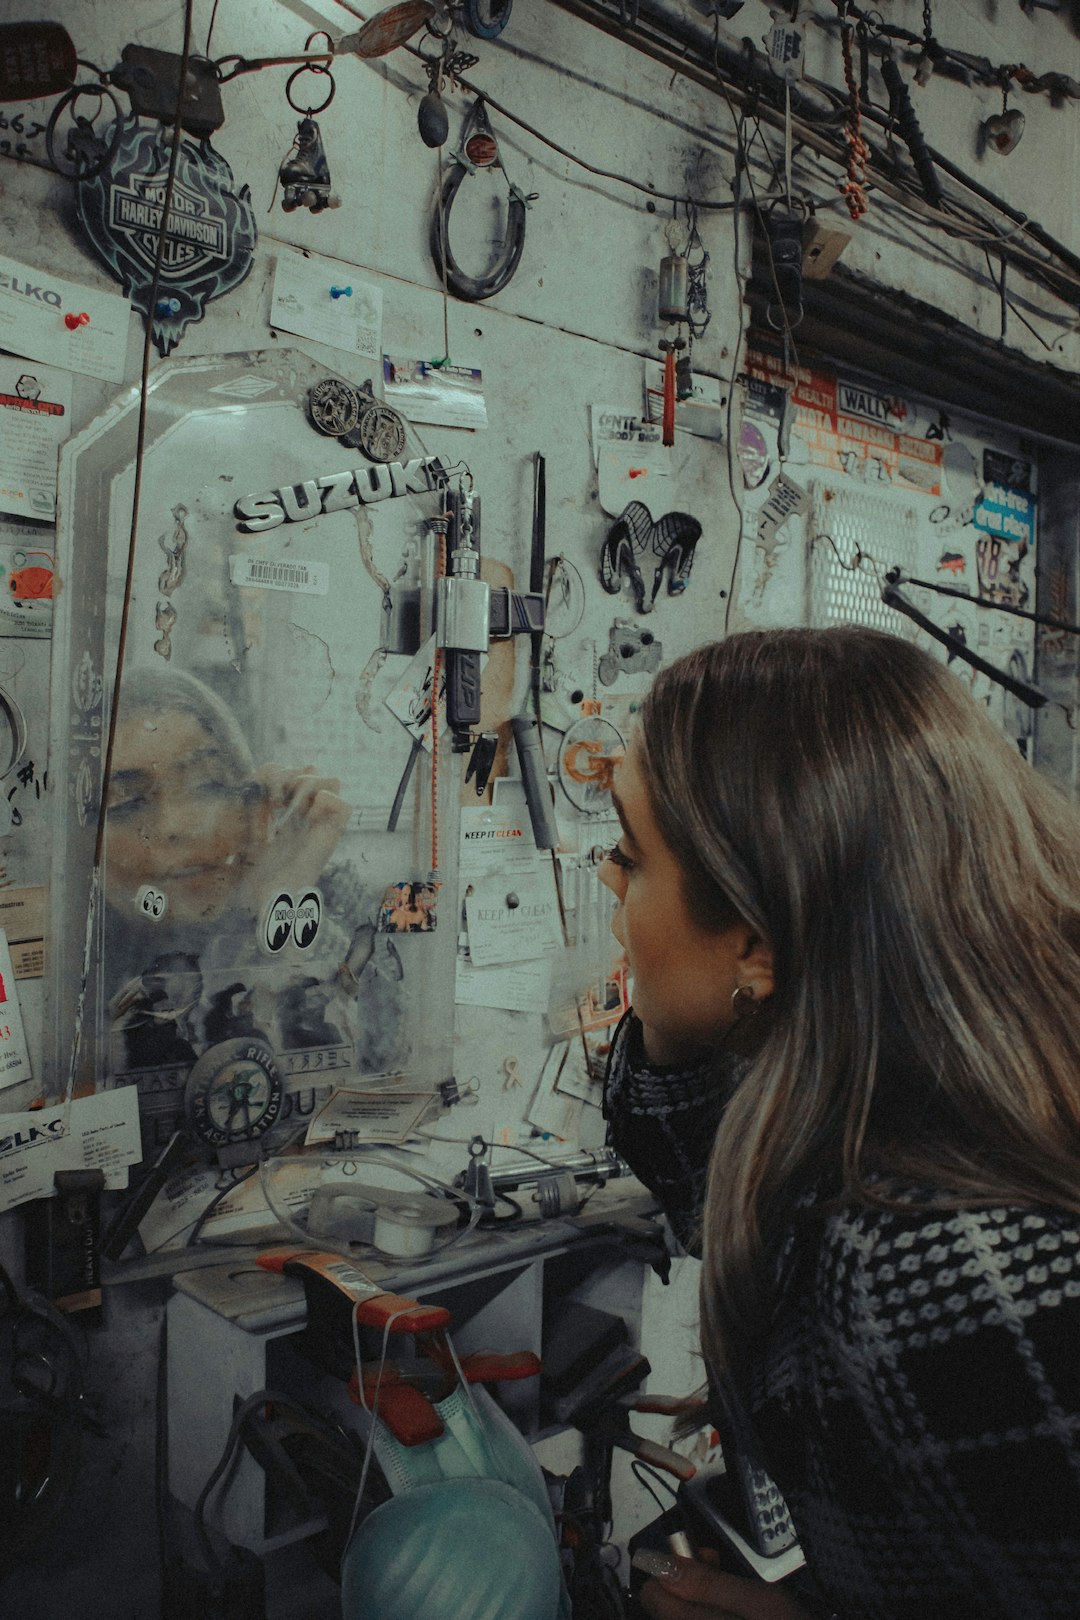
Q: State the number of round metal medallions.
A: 2